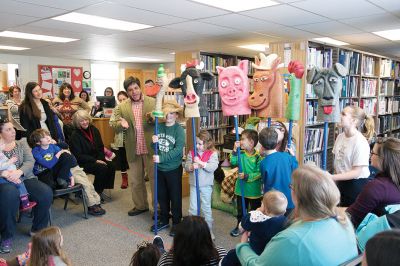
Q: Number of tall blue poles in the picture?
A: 6